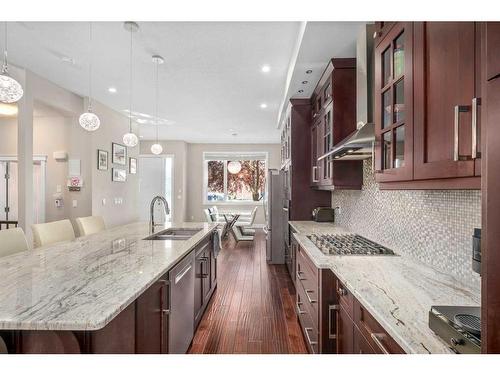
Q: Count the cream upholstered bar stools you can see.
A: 3